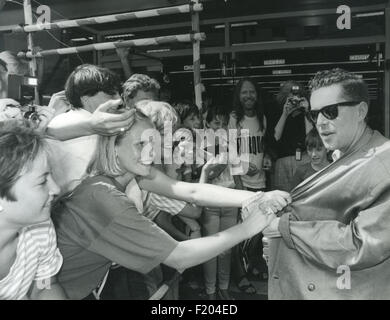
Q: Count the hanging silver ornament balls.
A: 0